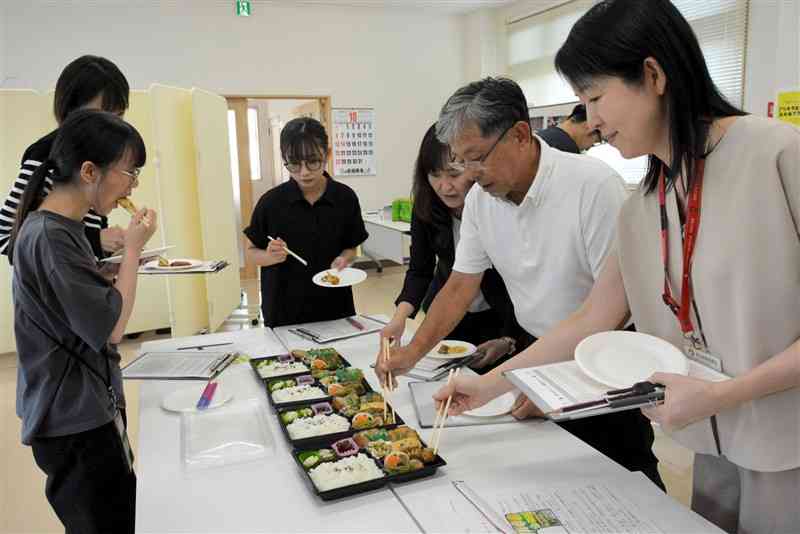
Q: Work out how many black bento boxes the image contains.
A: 4